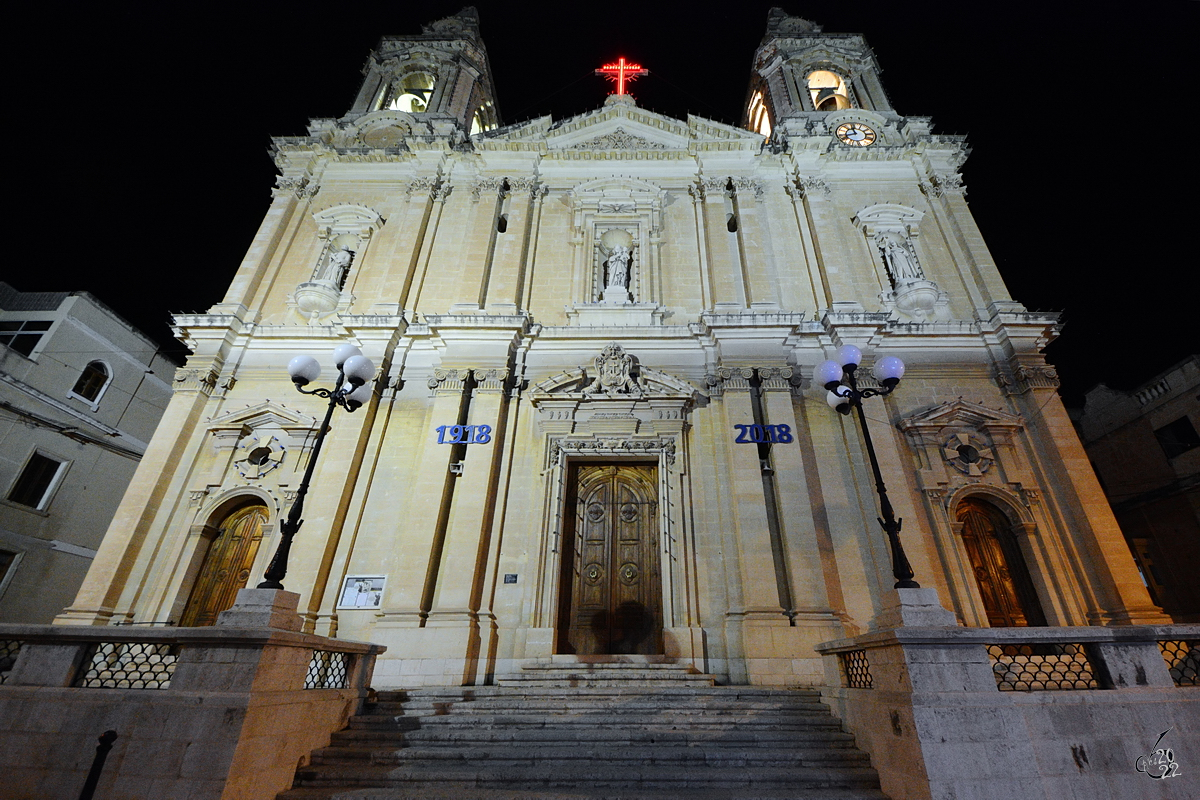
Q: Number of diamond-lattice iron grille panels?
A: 6